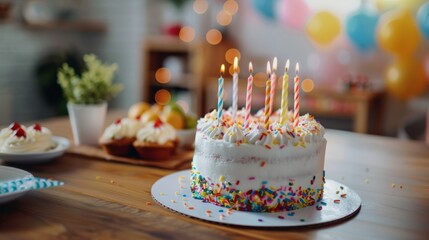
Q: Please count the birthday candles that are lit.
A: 7